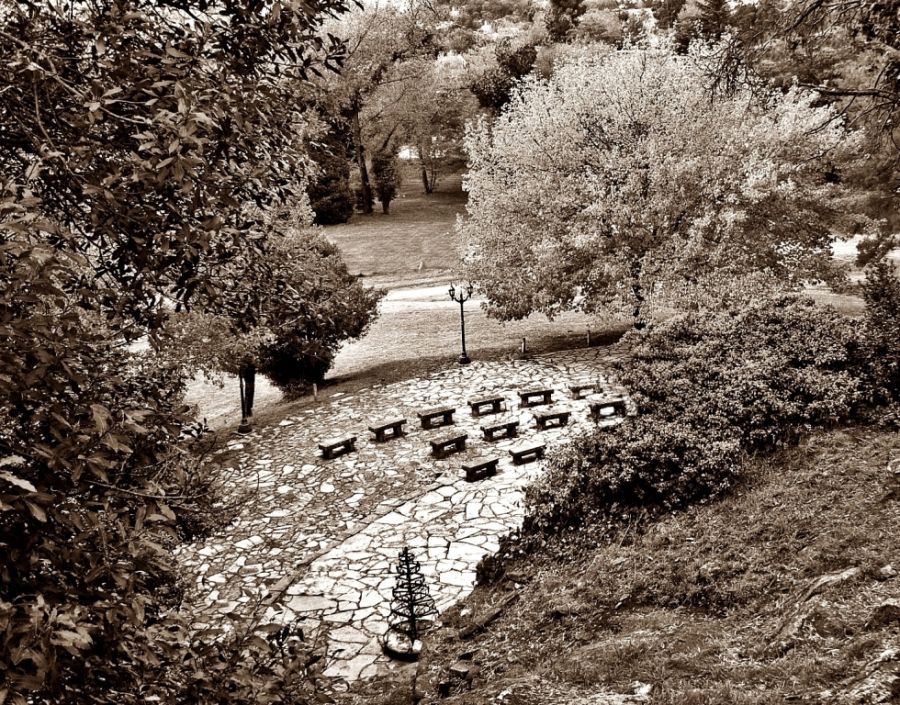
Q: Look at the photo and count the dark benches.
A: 12